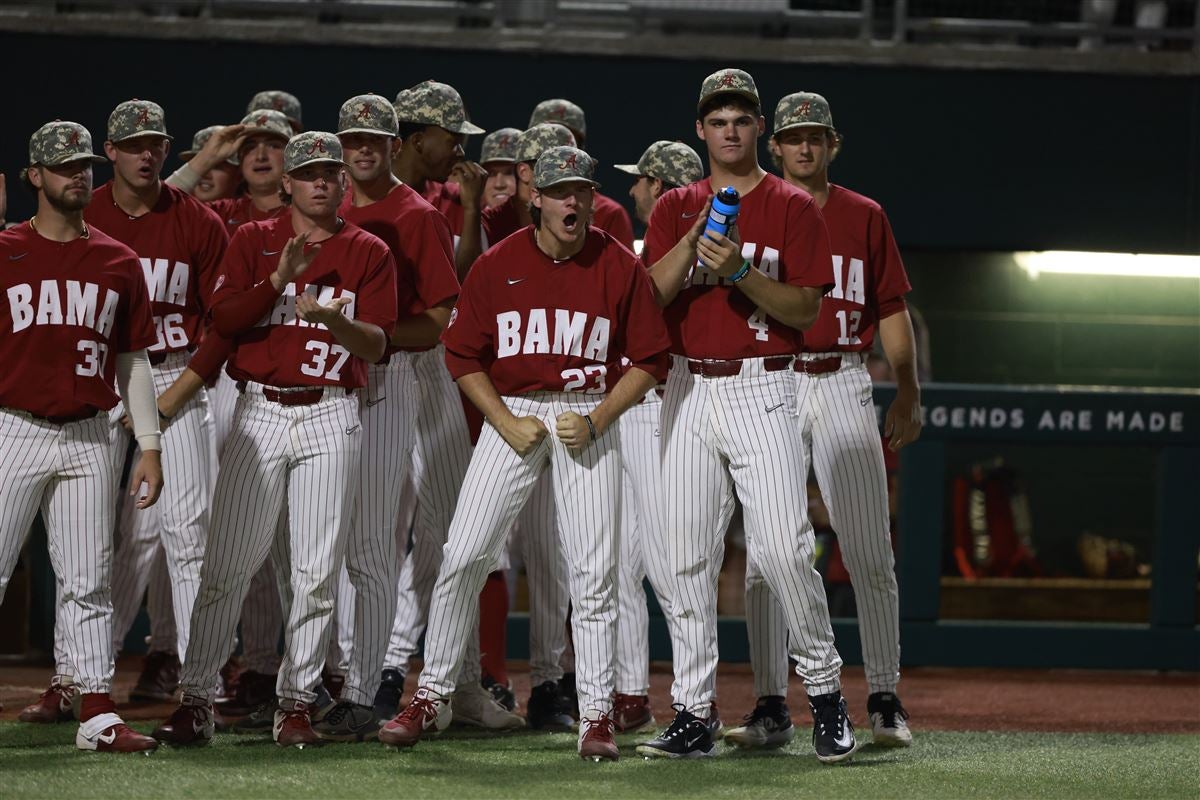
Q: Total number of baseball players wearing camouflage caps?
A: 15